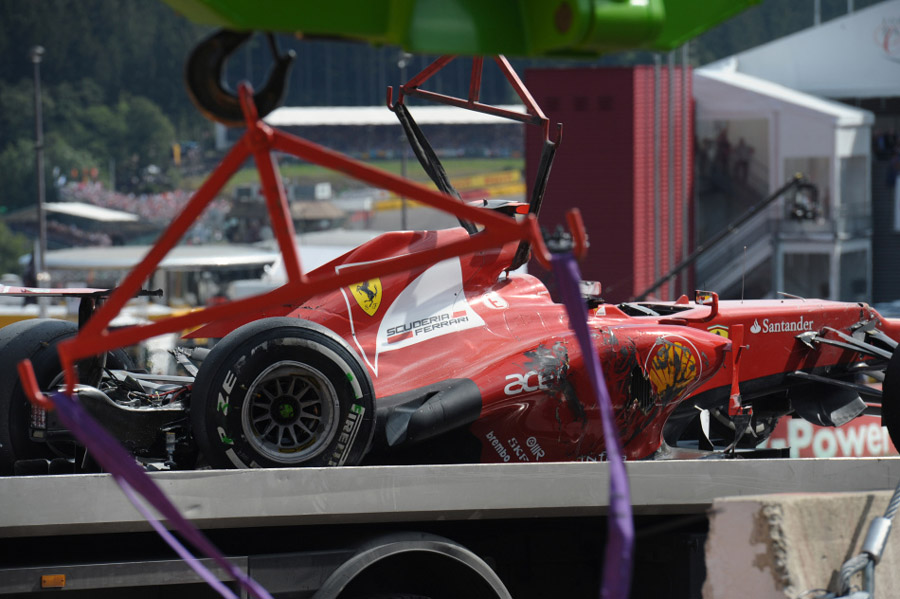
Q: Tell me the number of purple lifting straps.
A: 2